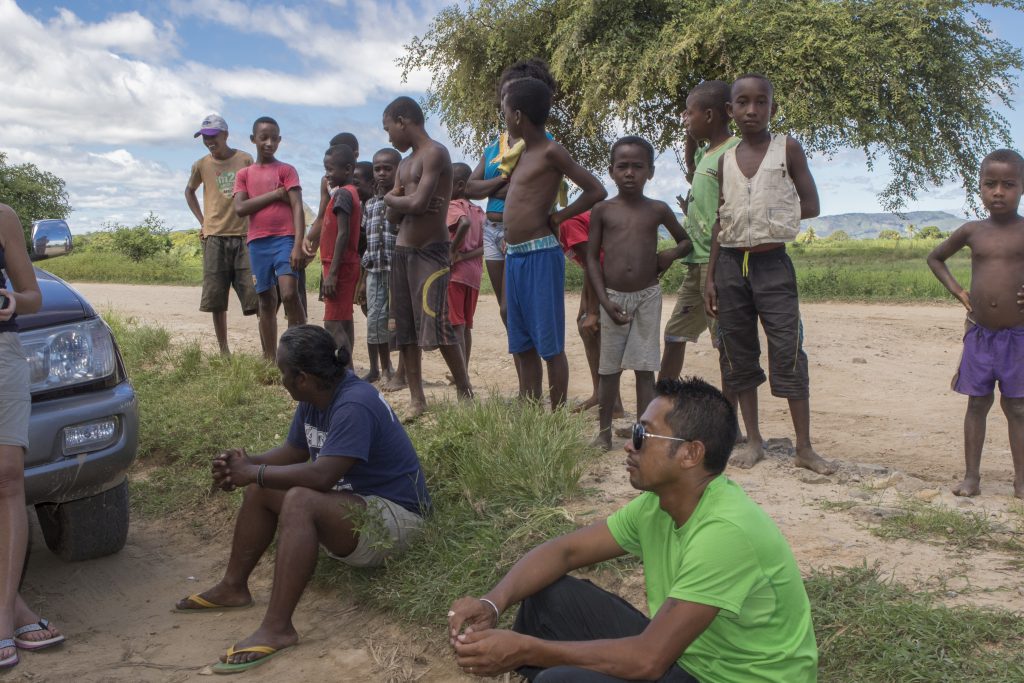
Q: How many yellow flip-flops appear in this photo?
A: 2